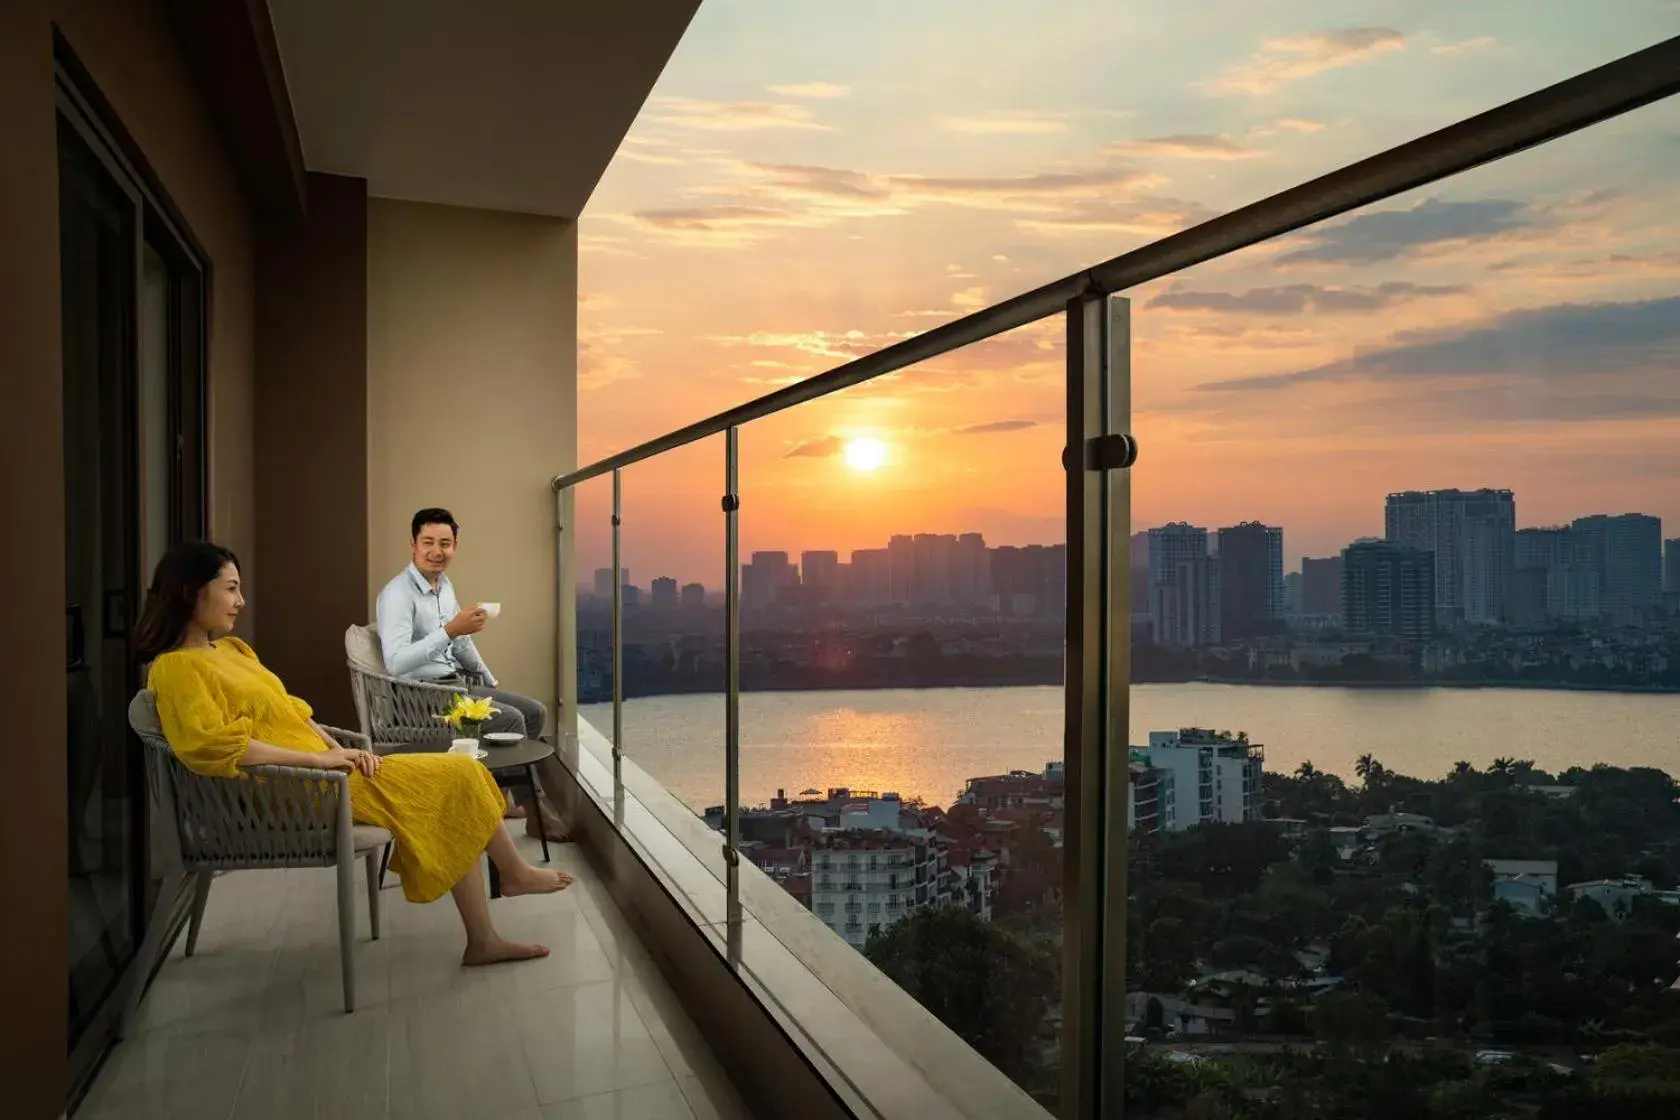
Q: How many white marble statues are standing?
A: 0